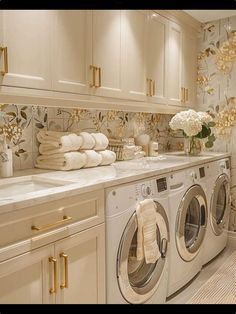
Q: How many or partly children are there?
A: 0